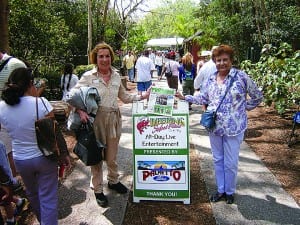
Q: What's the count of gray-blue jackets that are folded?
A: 1